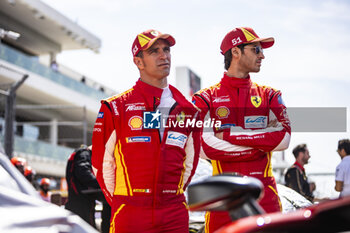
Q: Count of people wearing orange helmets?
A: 3